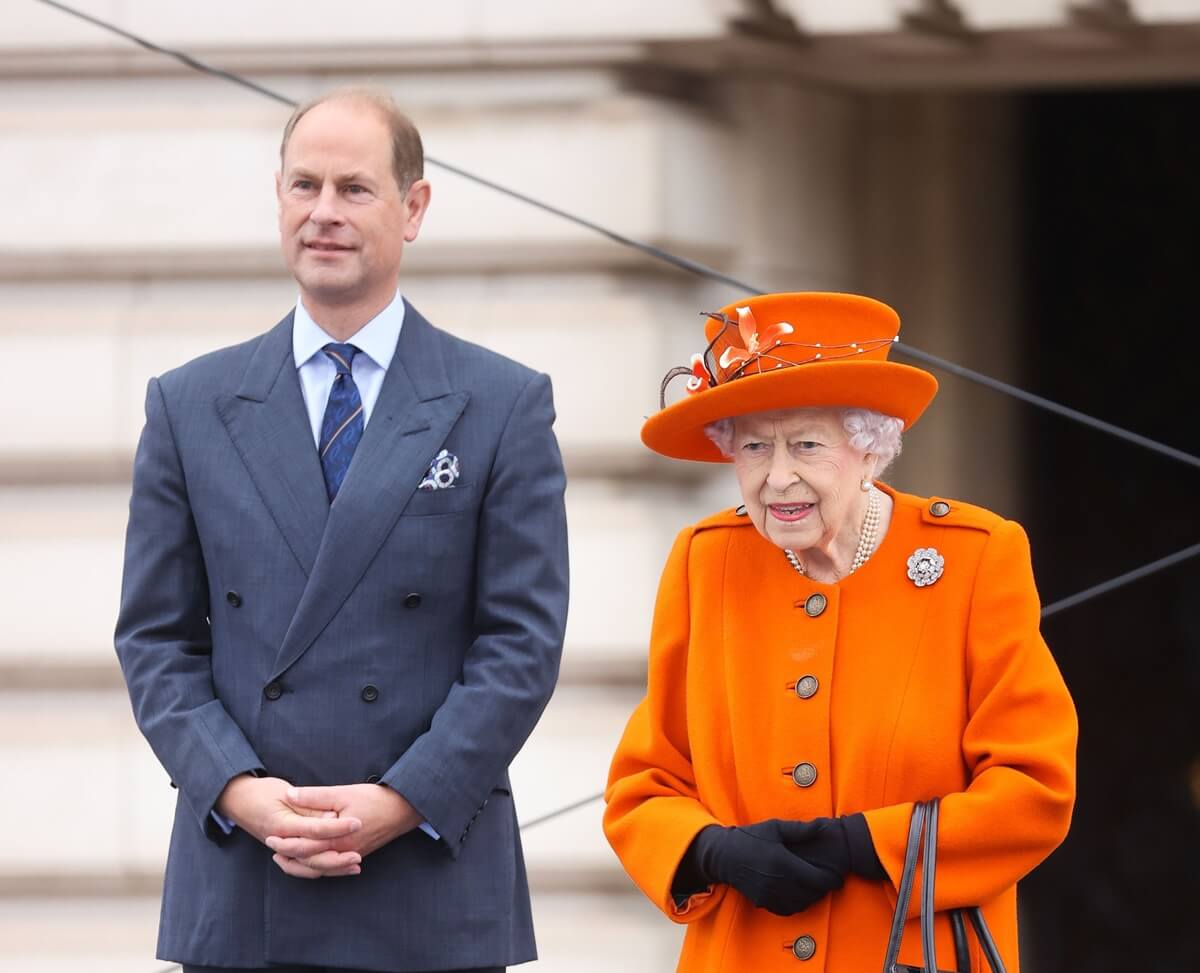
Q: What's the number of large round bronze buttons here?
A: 4